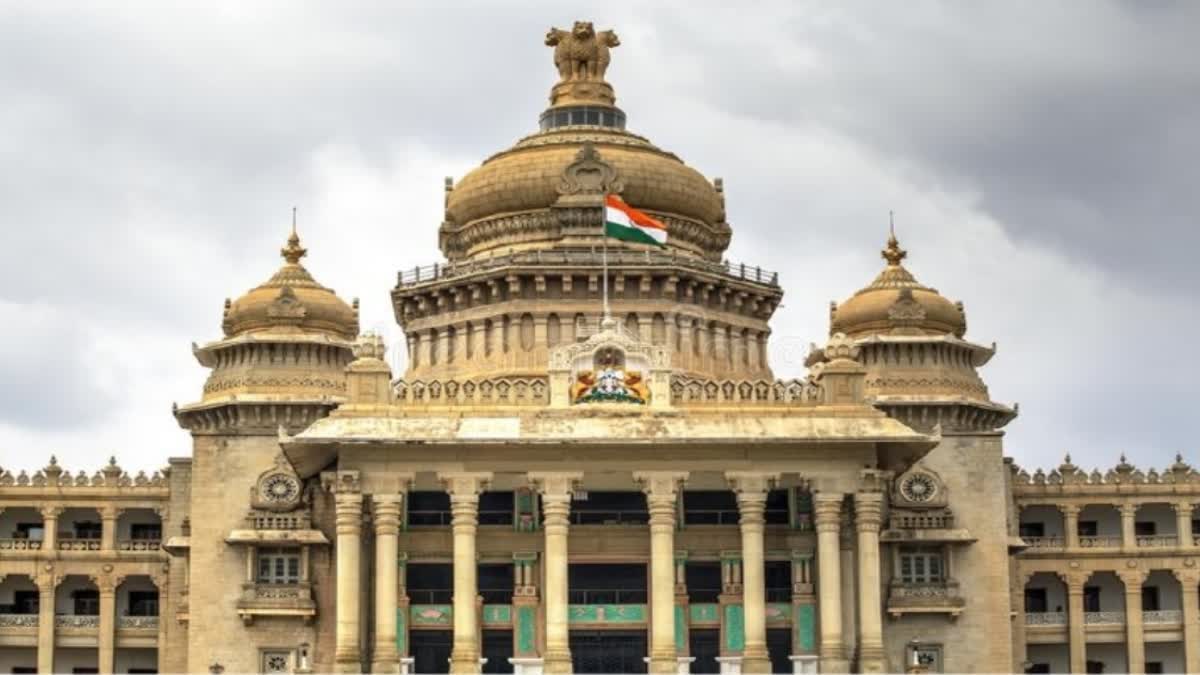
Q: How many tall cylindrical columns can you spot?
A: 8